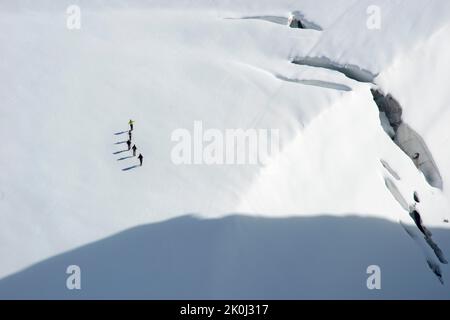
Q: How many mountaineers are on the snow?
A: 5